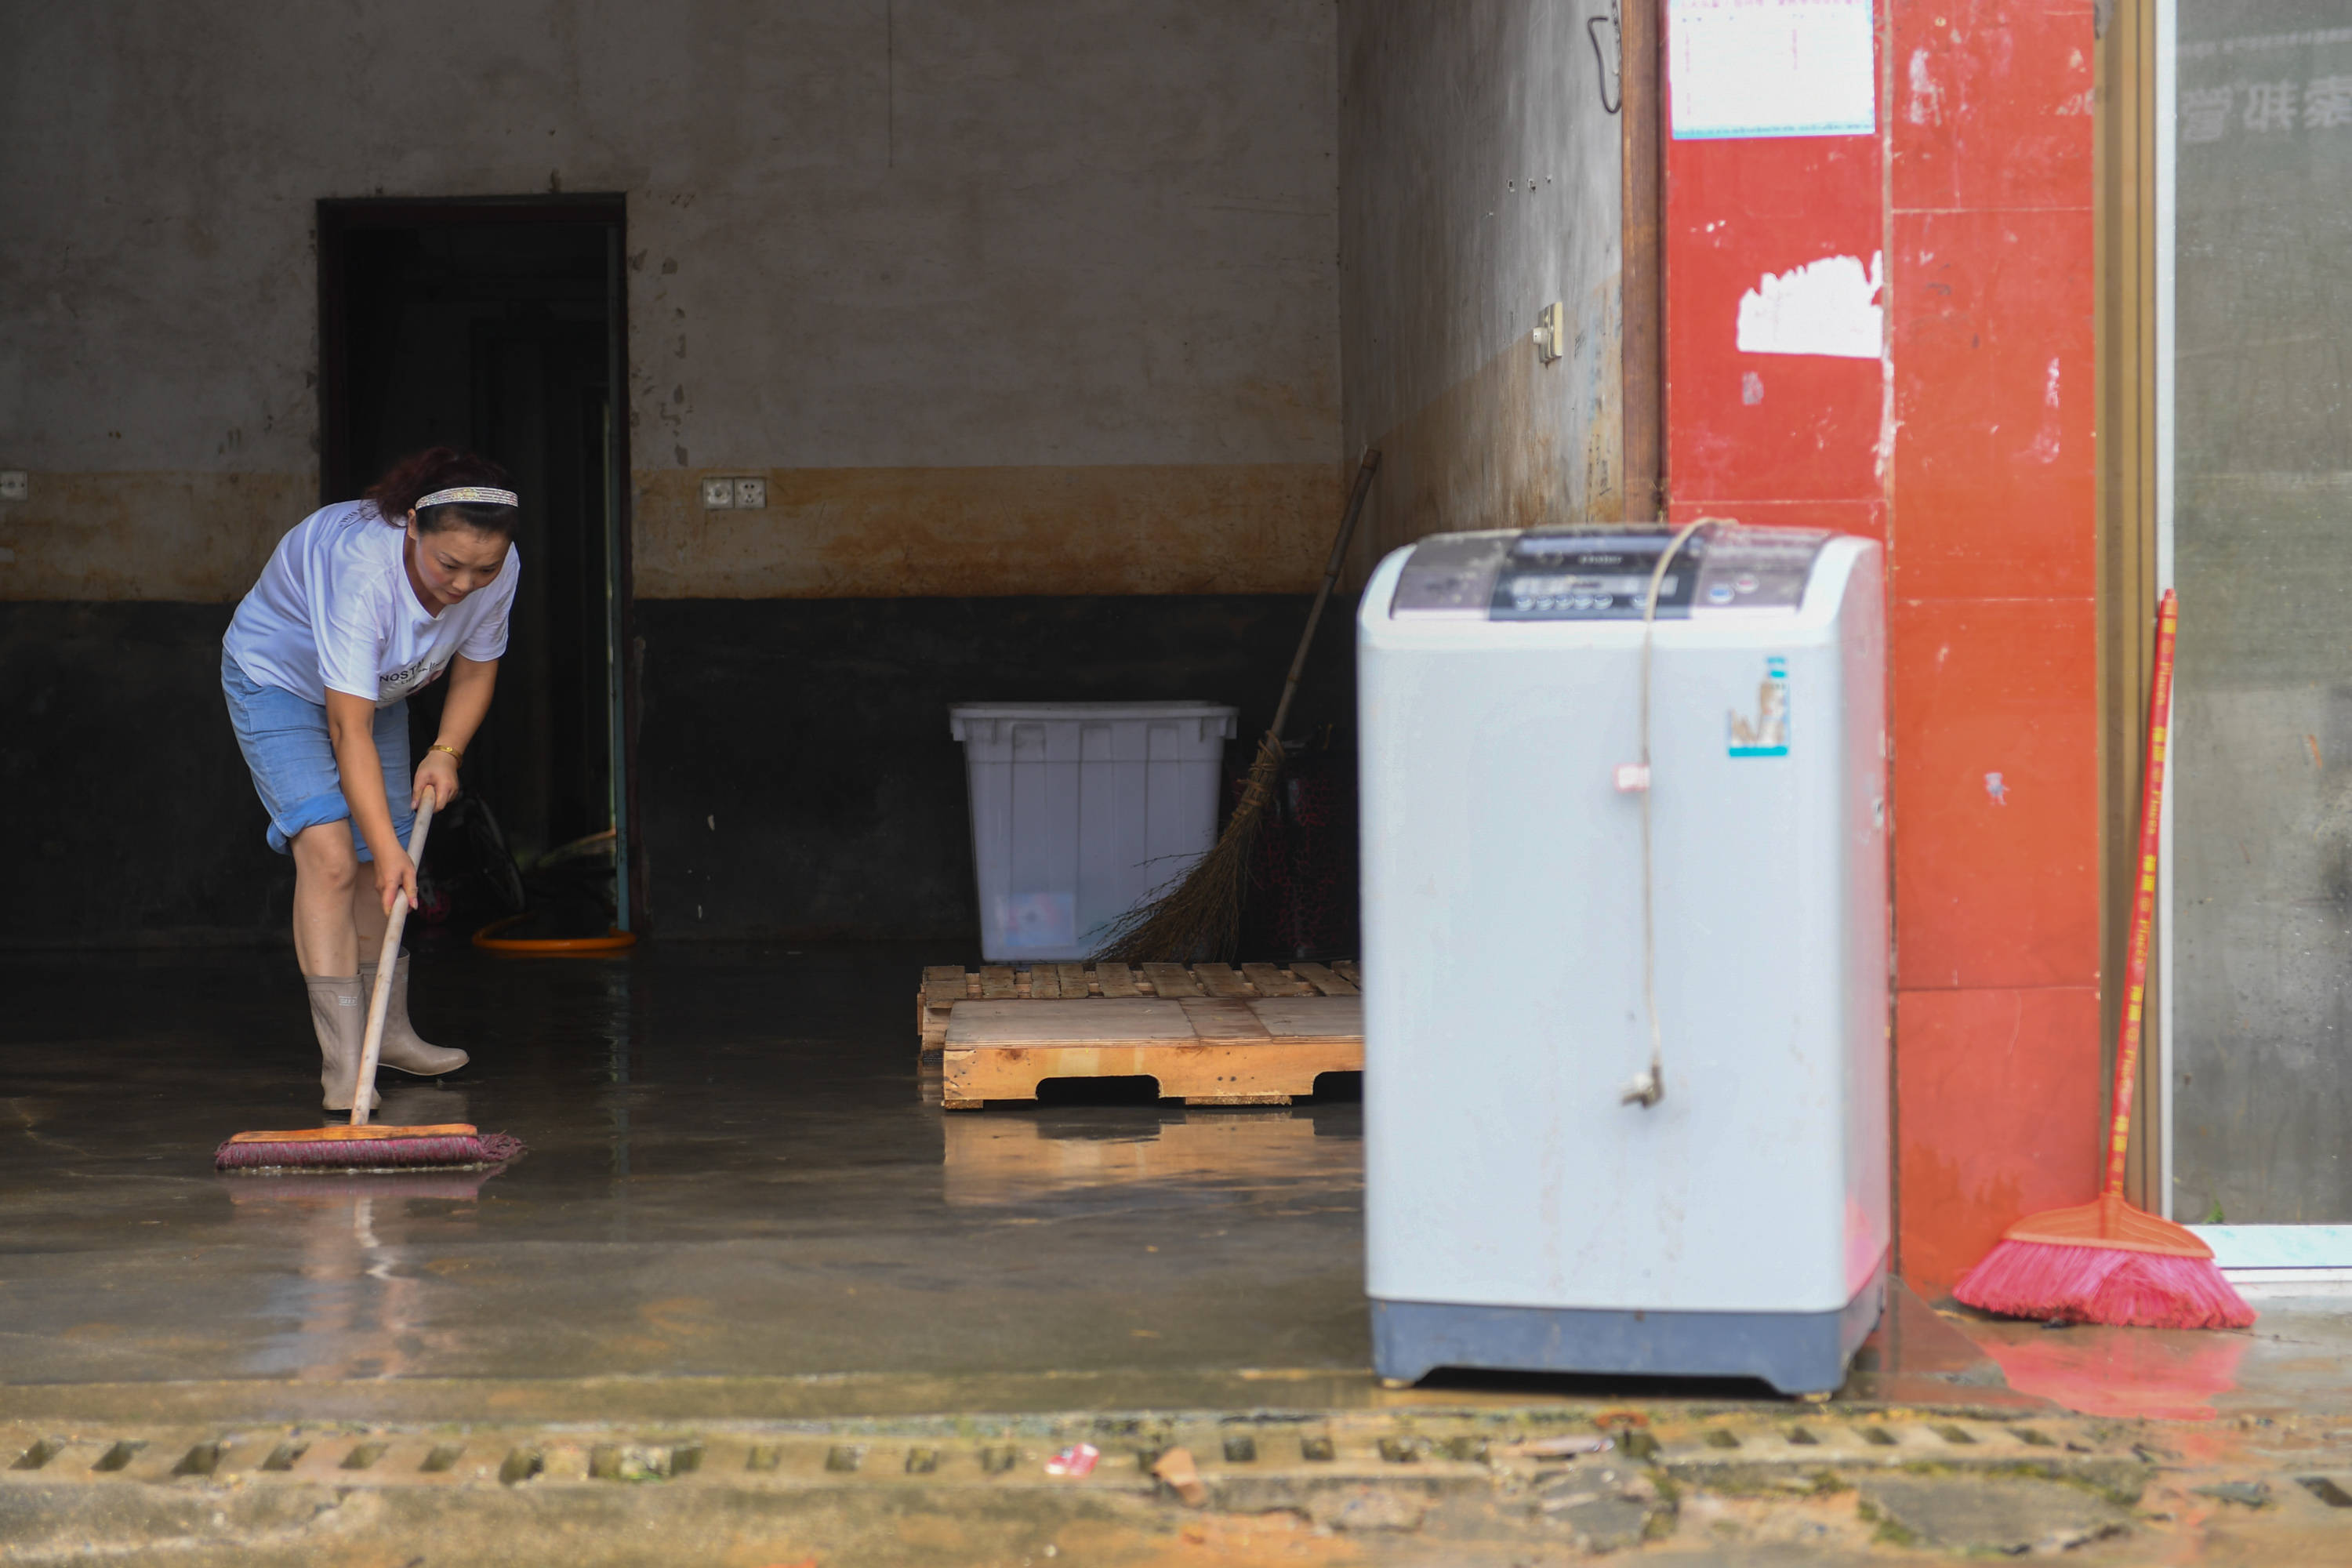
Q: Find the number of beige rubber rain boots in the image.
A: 2